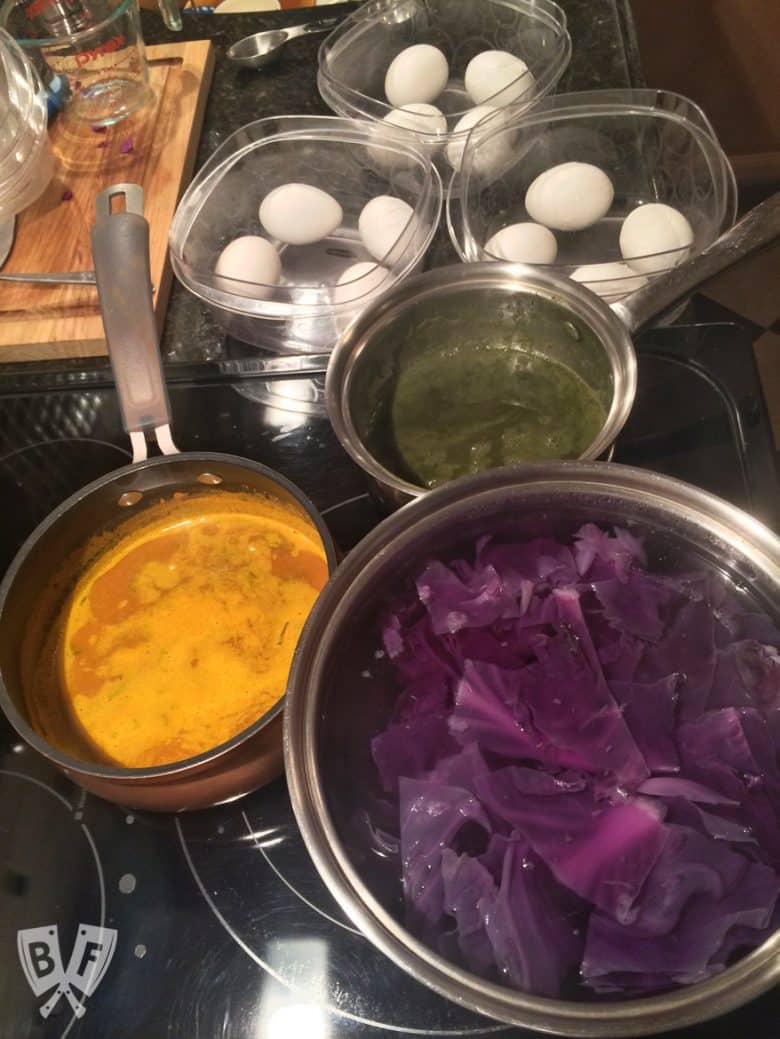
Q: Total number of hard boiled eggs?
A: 12